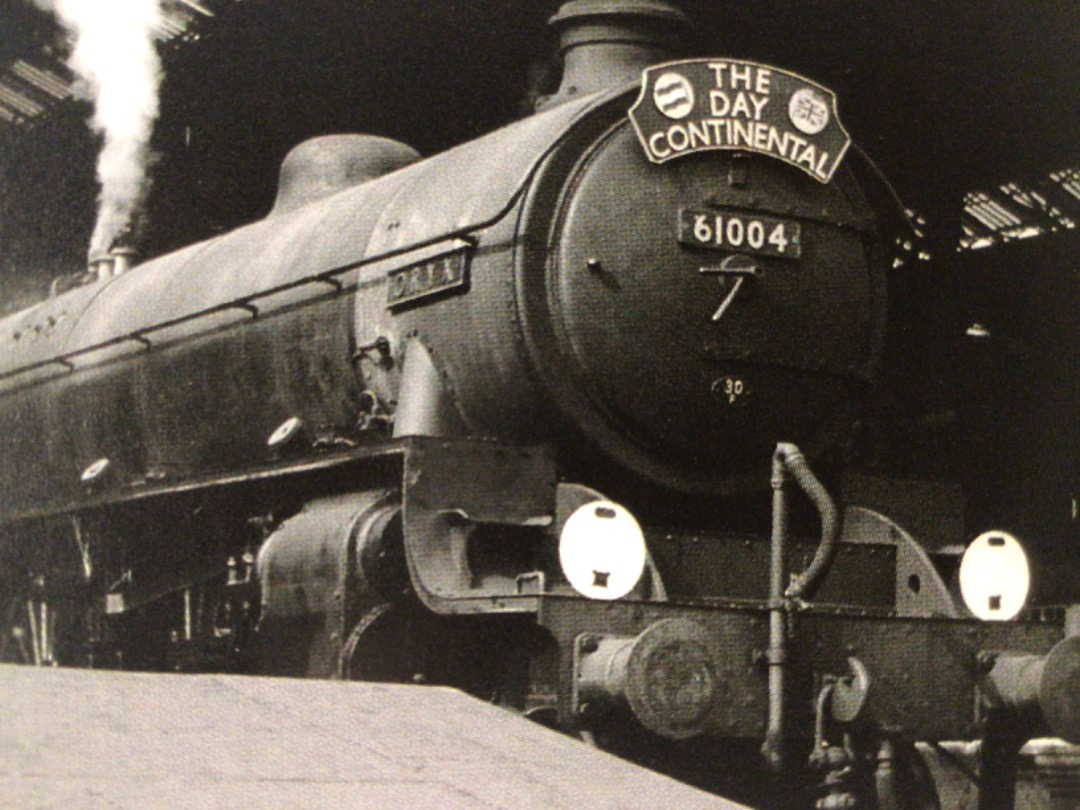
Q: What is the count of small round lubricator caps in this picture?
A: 2